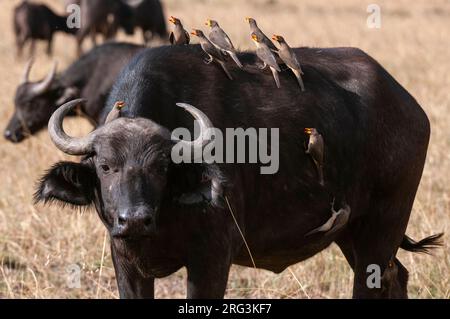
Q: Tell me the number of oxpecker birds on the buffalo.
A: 9